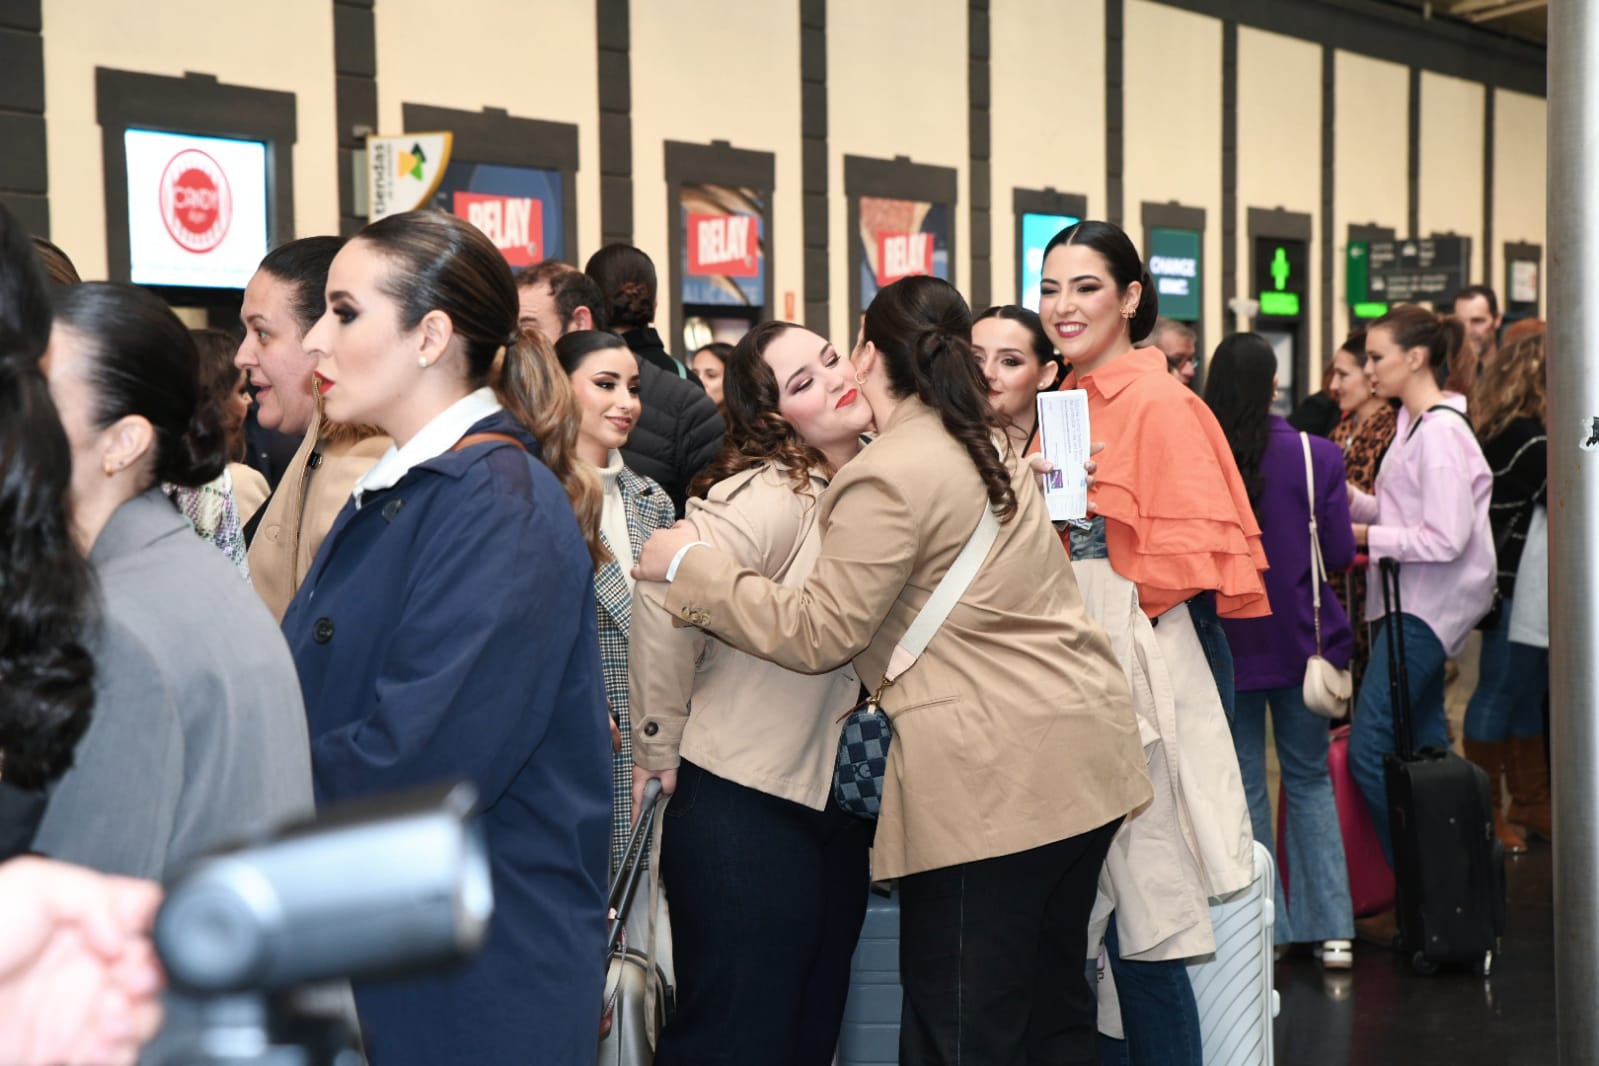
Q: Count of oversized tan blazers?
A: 1